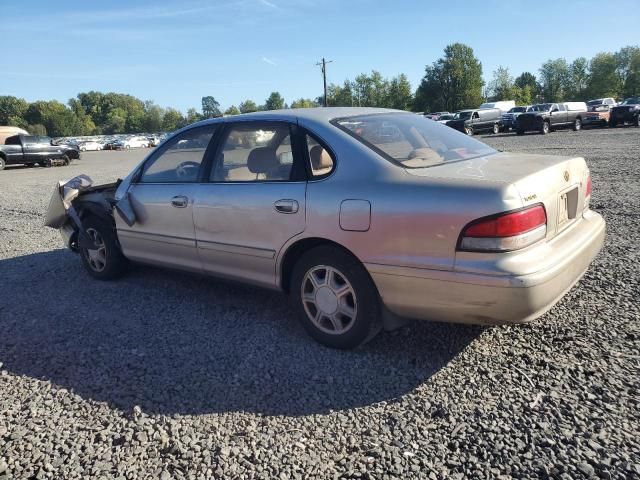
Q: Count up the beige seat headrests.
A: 3